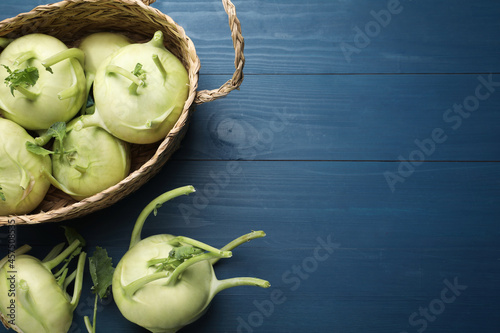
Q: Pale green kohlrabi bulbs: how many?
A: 7